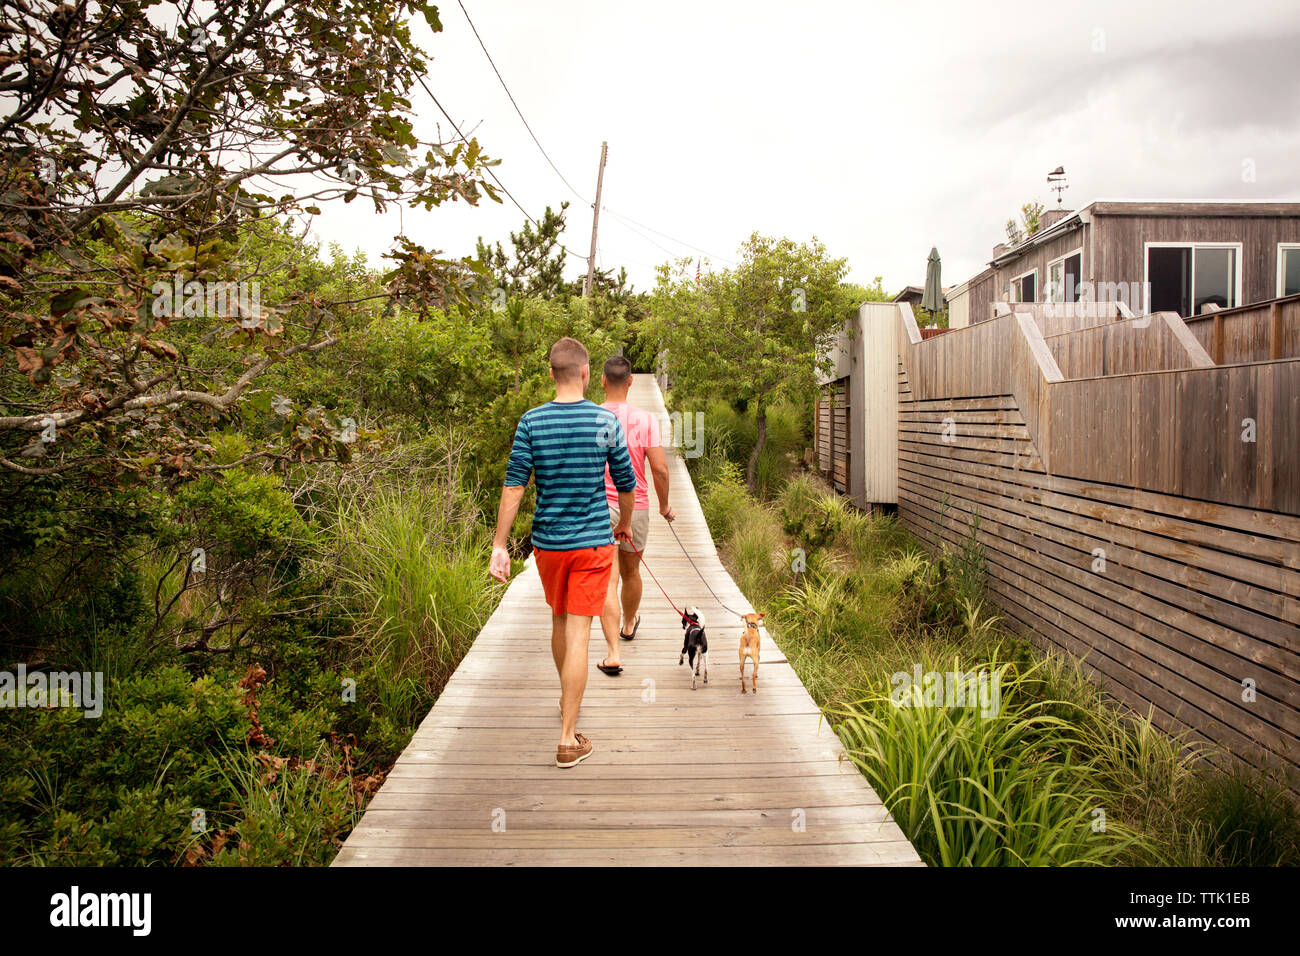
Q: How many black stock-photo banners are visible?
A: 1